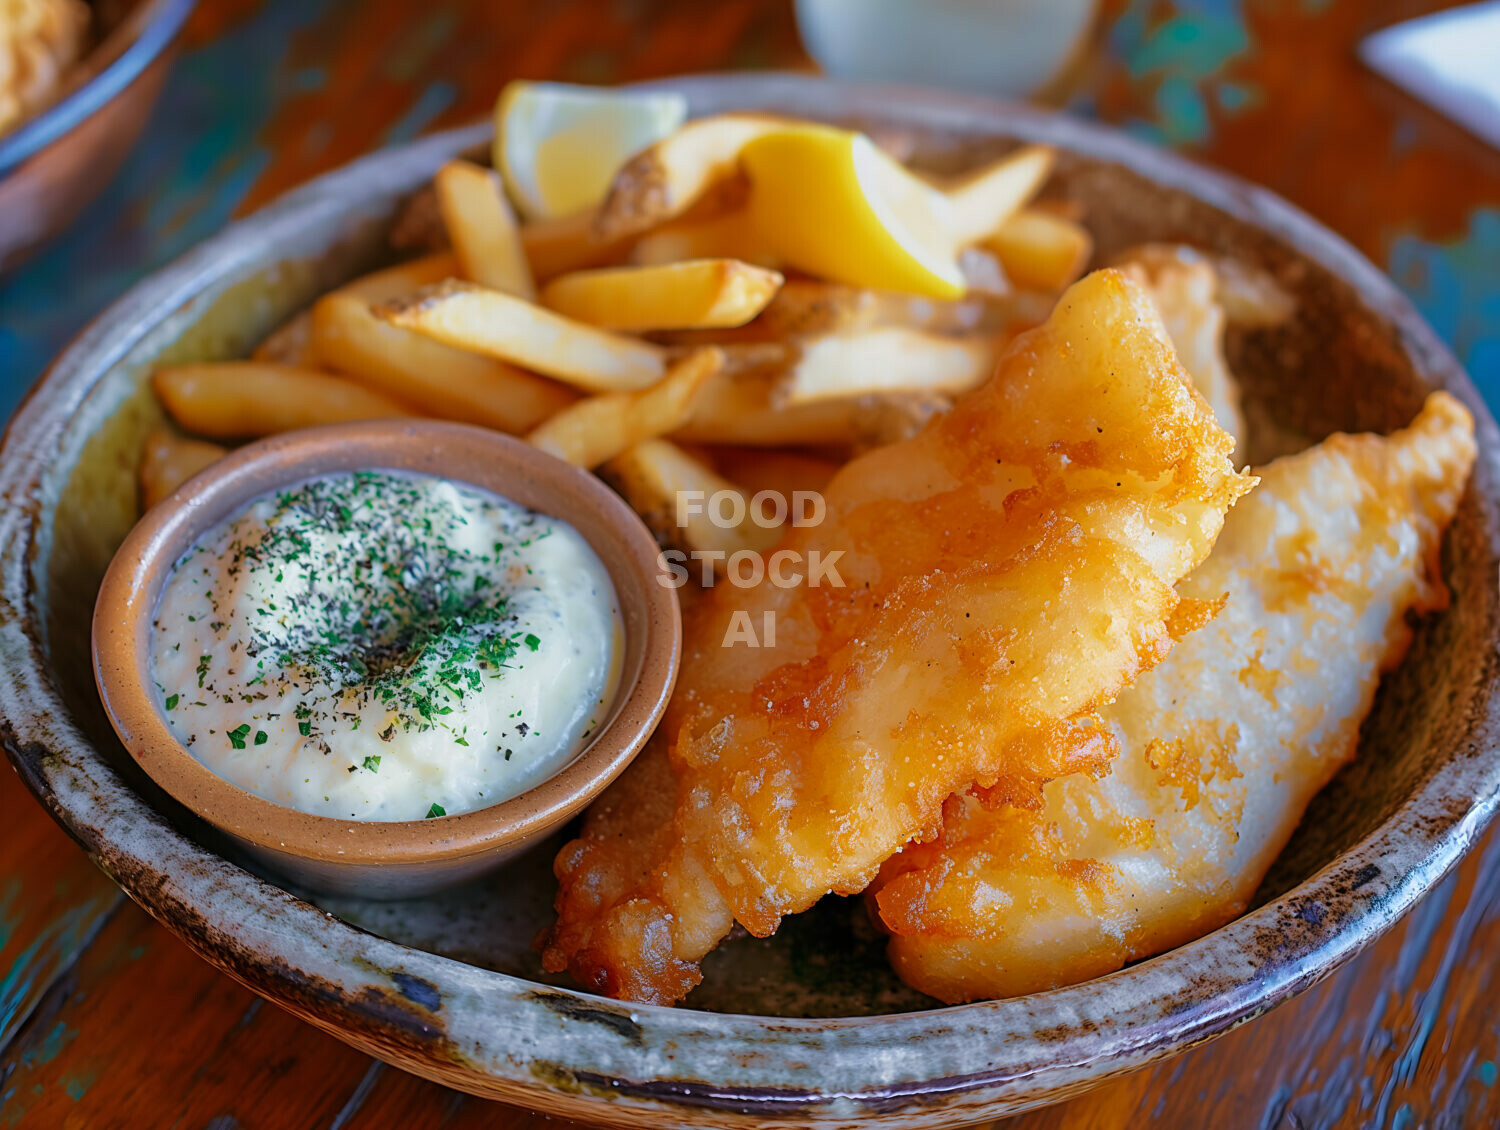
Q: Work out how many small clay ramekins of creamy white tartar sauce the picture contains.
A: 1